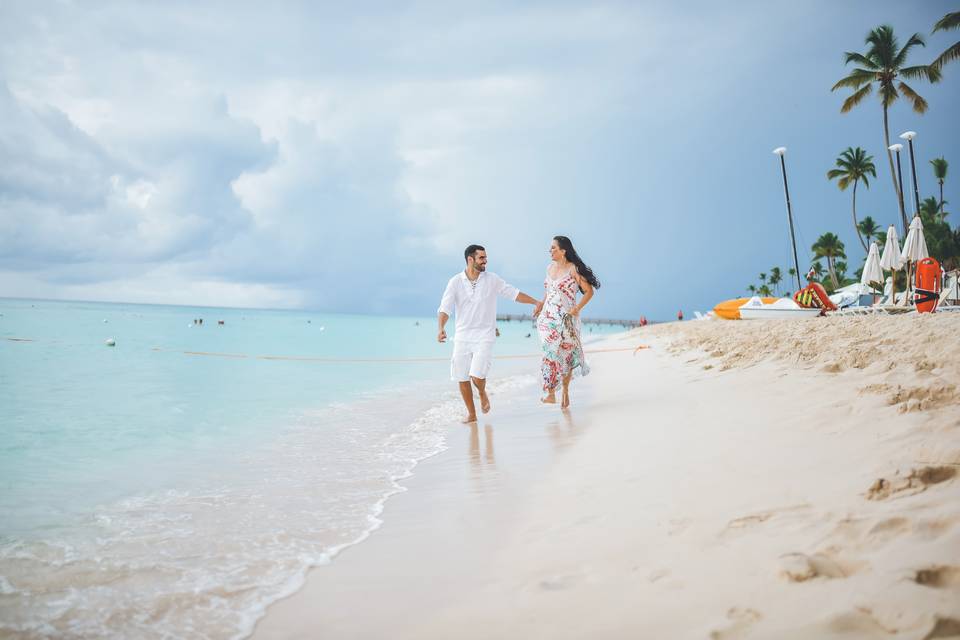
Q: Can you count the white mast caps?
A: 3